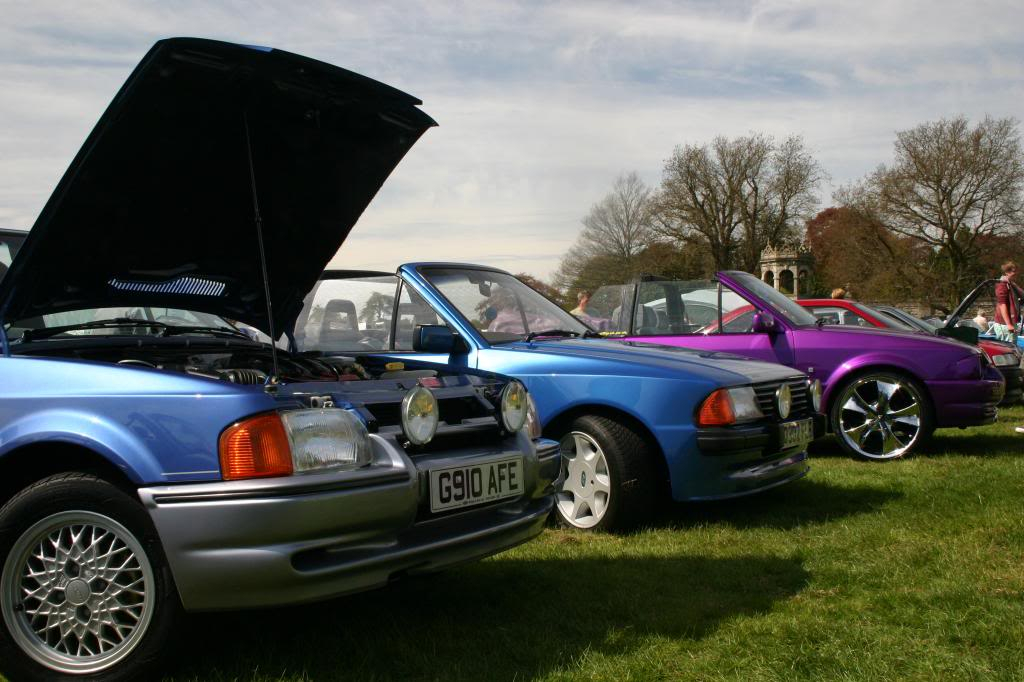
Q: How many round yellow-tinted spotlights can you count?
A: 4